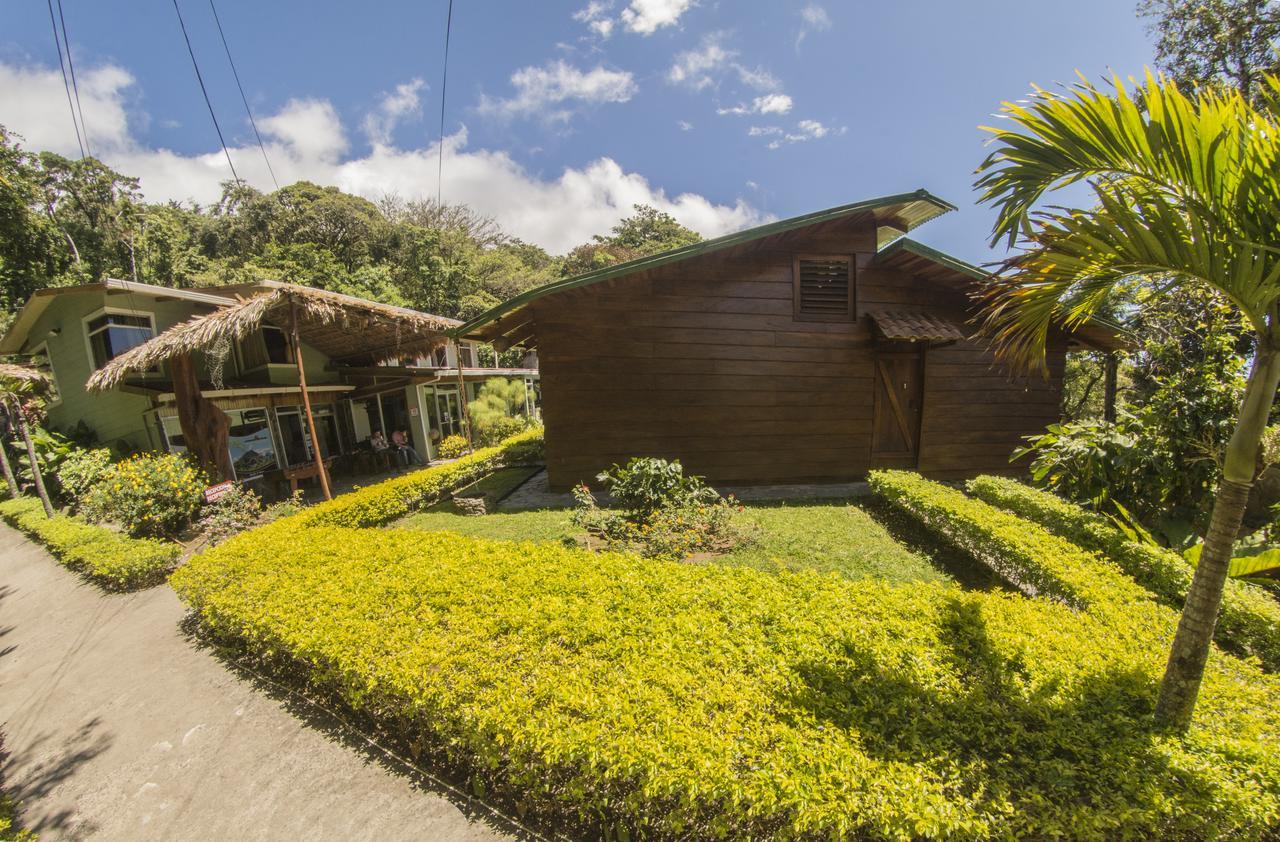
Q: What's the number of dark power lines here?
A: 5